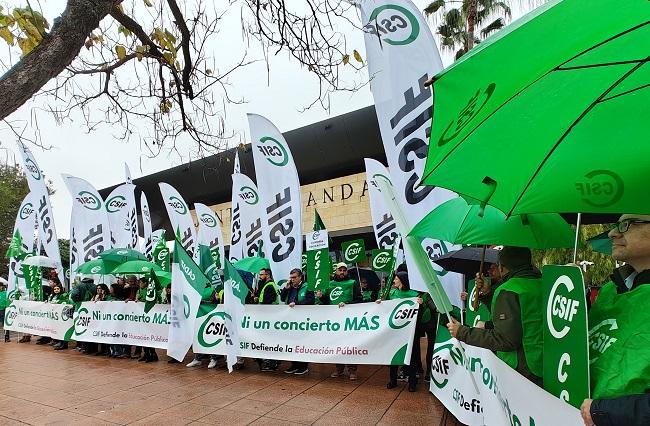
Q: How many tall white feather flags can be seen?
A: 14